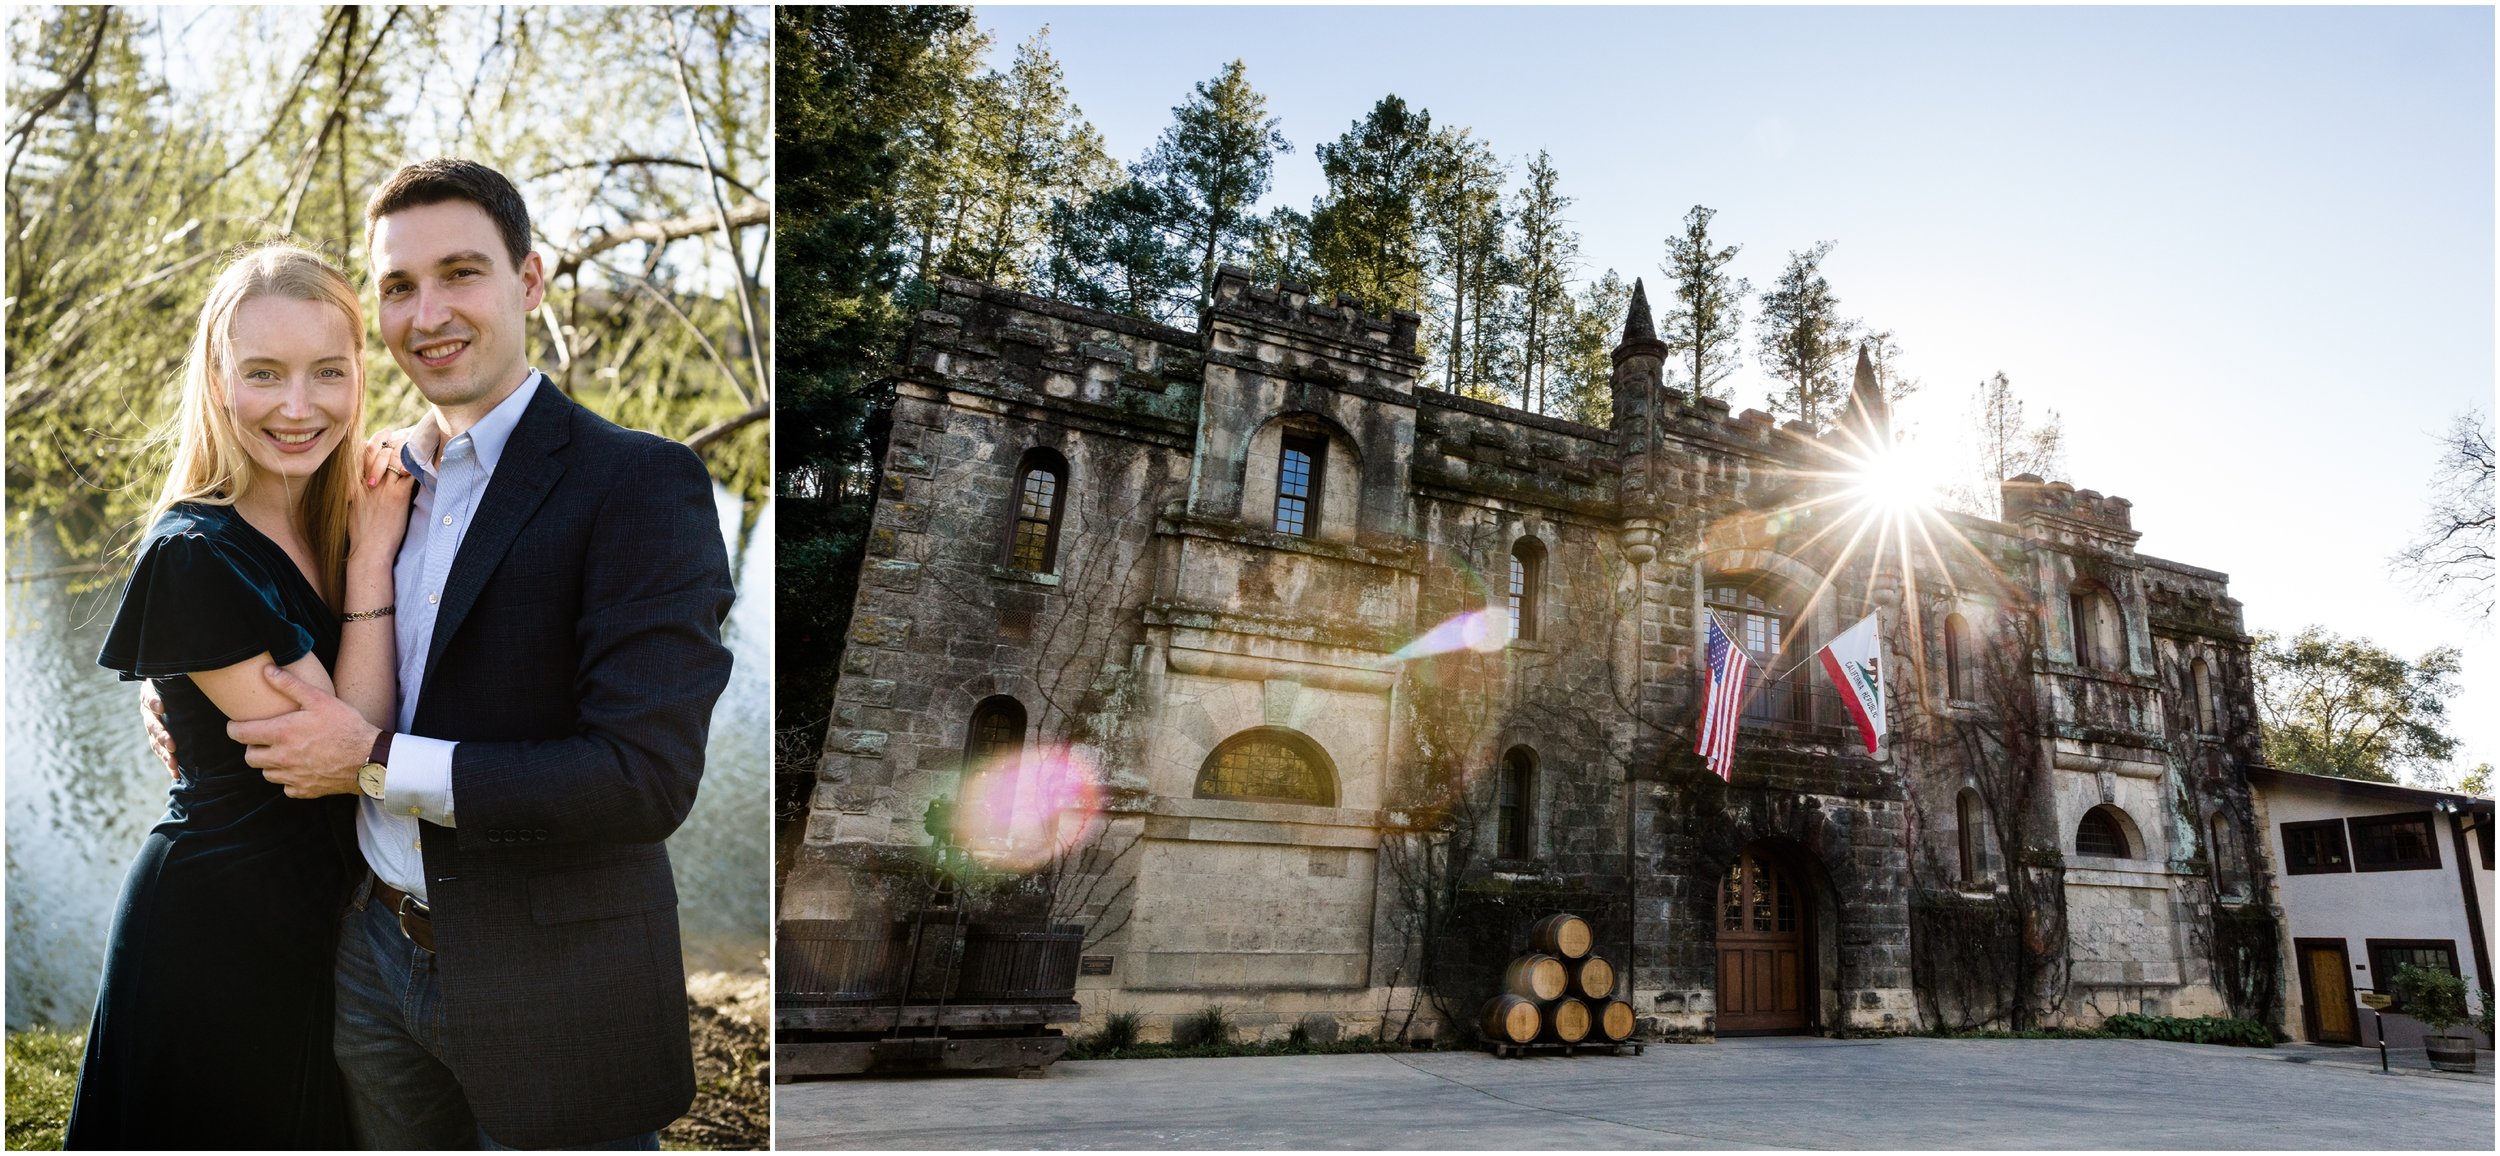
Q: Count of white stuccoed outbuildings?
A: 1